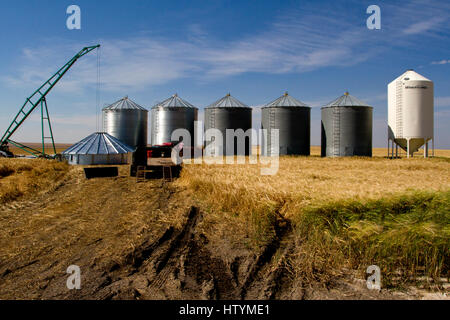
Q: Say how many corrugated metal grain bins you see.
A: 5